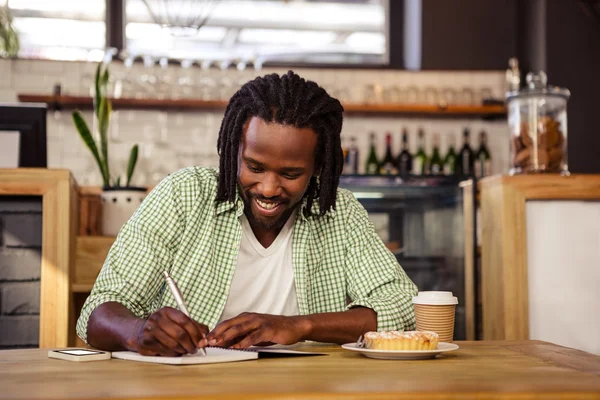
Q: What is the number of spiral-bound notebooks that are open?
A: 1